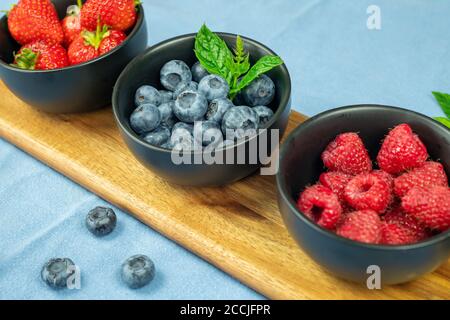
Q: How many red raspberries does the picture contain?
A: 9